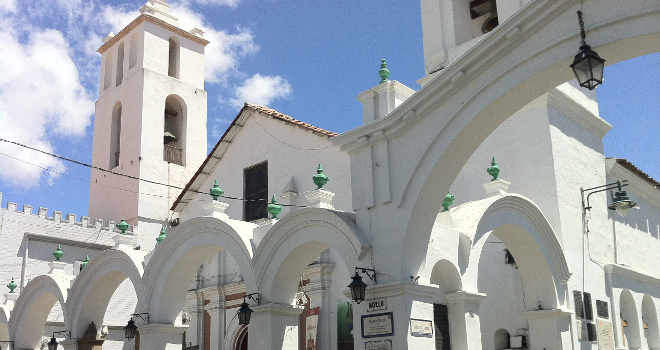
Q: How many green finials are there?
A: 11